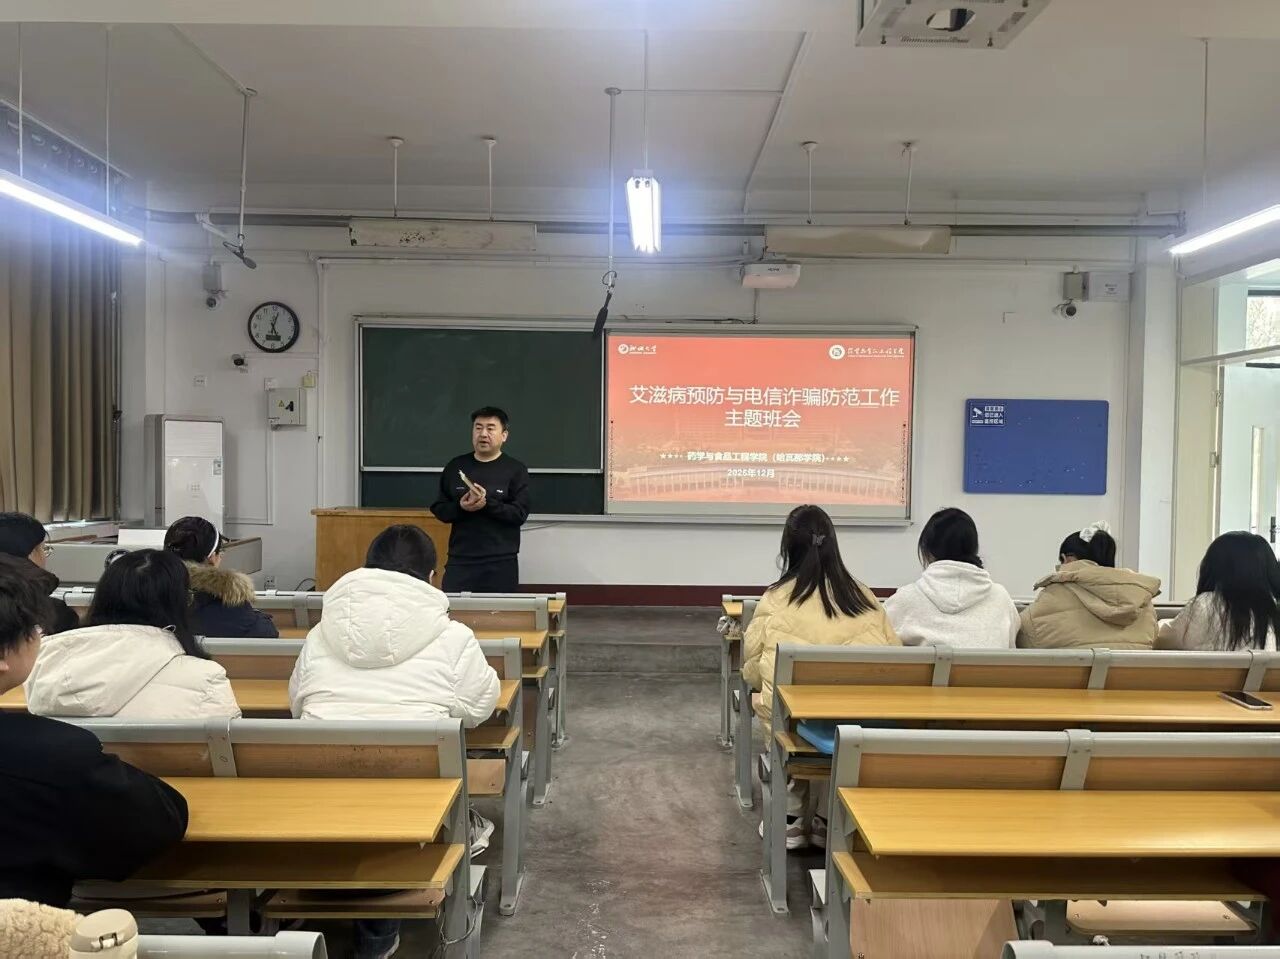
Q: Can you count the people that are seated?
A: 9